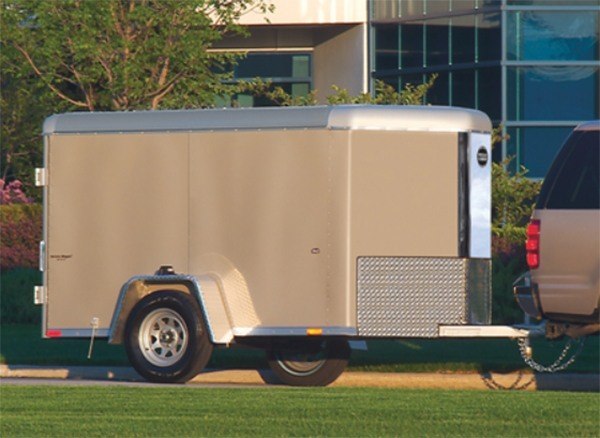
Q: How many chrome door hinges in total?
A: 2